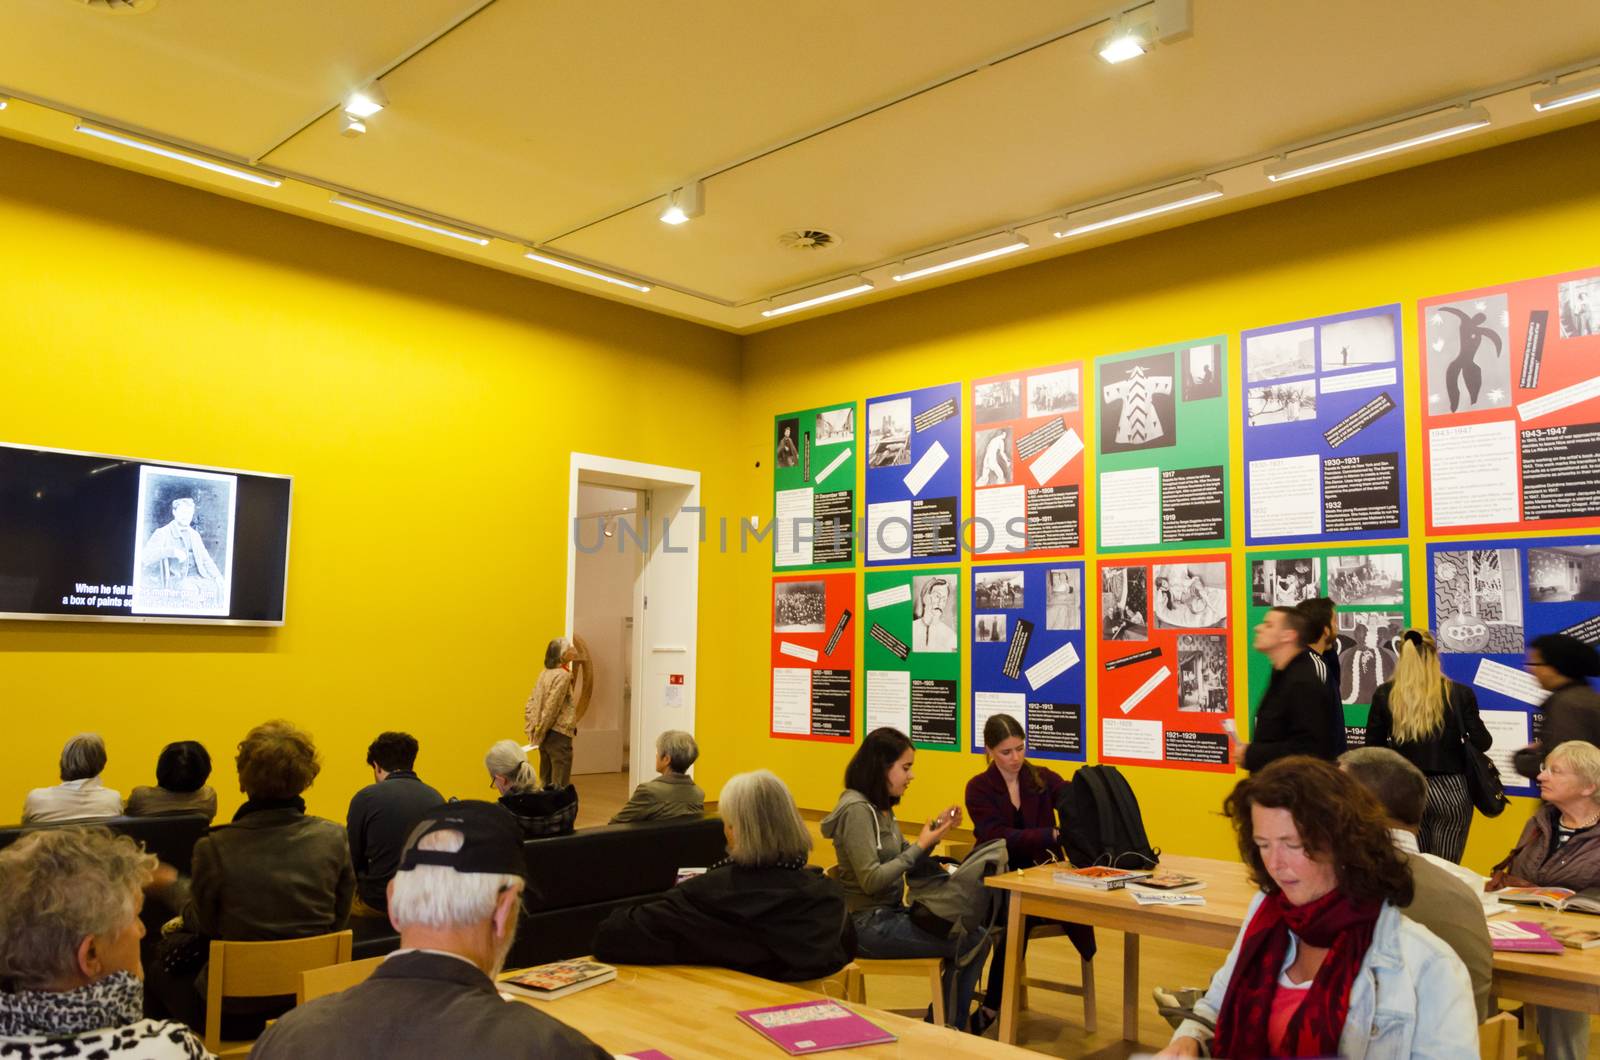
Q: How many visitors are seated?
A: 14